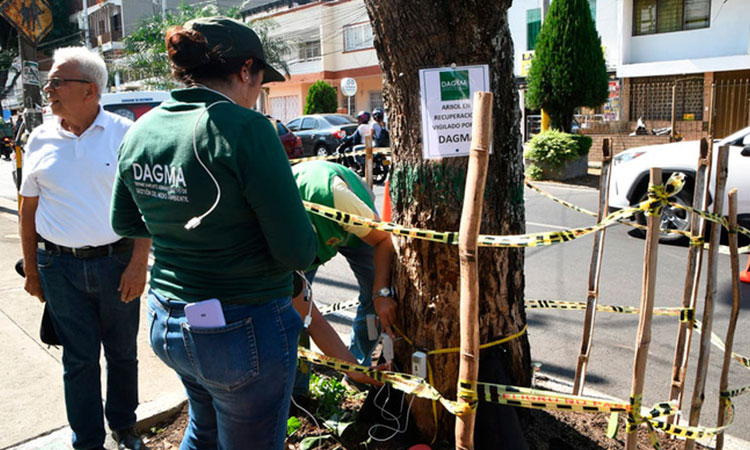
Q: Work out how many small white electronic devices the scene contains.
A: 3